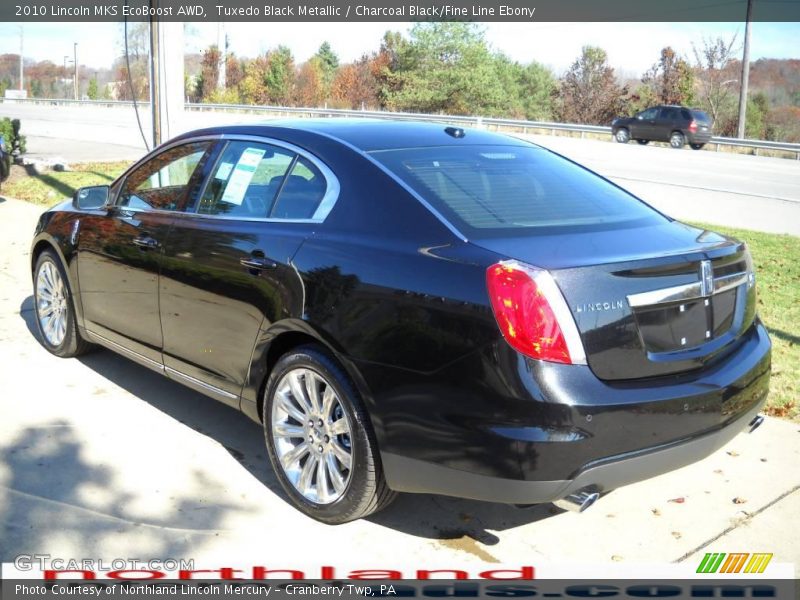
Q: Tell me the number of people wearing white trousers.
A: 0